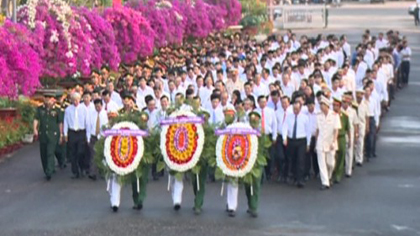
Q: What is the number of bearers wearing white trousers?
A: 3